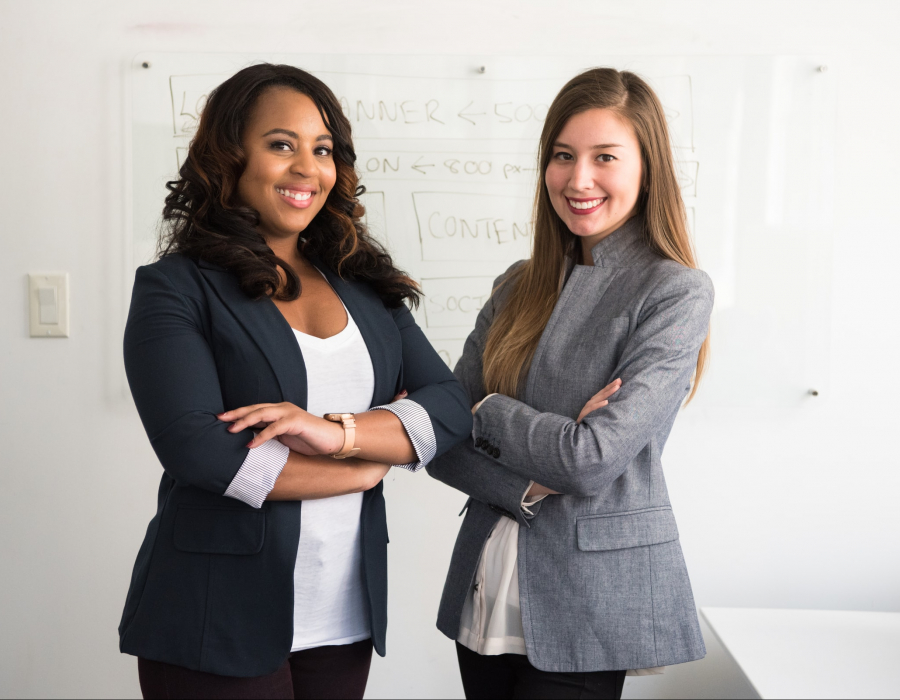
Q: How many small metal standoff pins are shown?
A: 4